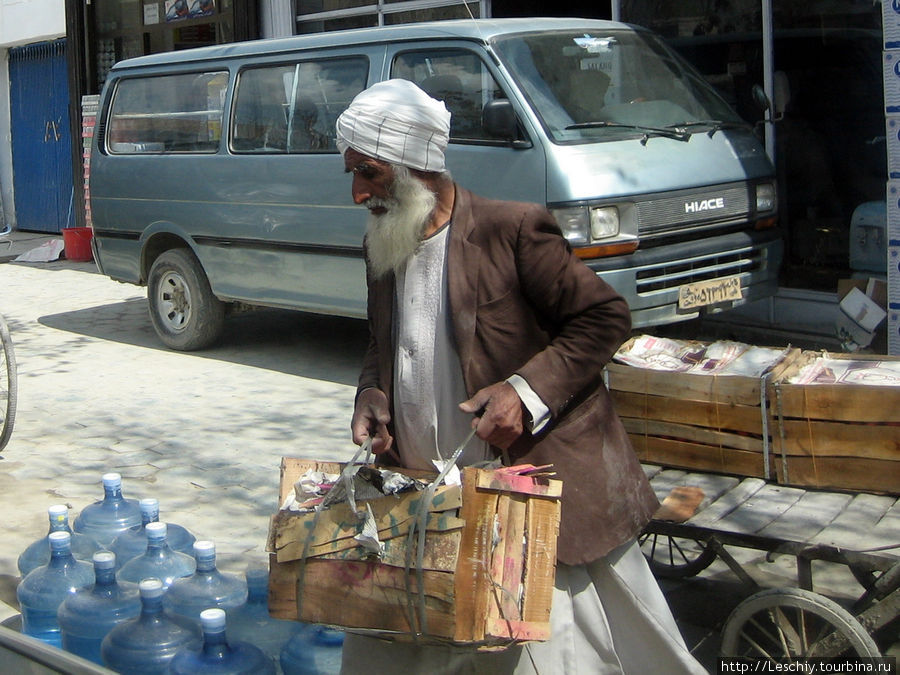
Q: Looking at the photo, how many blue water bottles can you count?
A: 11